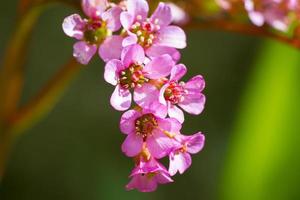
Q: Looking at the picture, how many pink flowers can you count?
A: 7